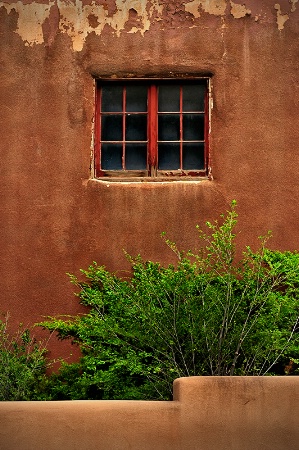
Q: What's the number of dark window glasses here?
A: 12